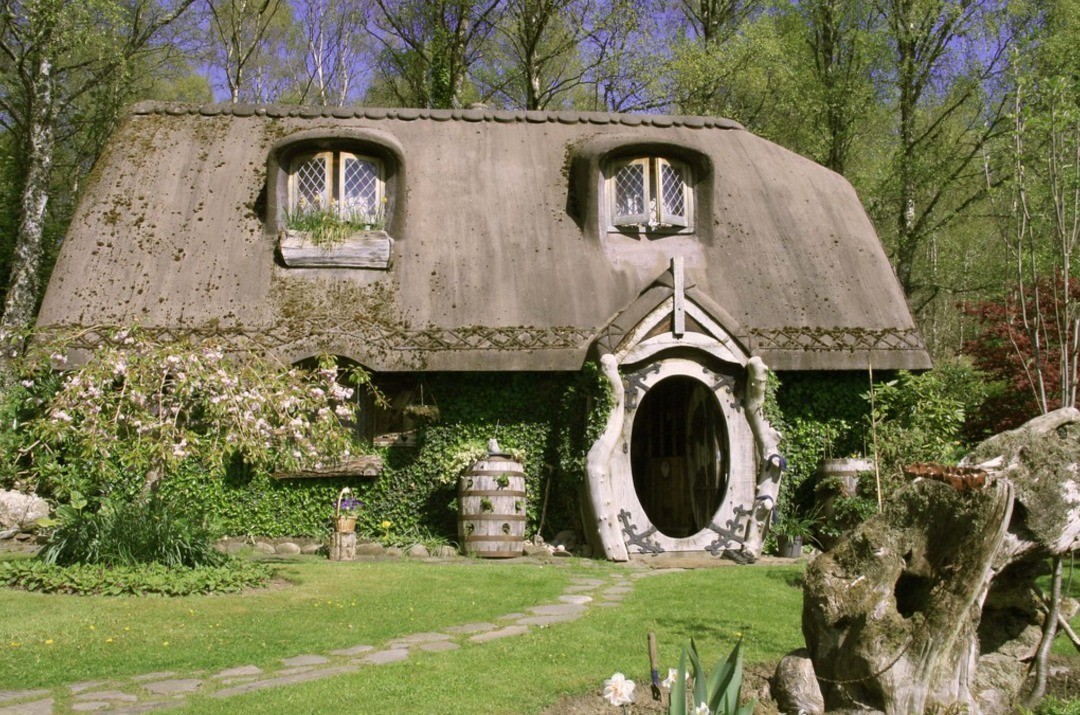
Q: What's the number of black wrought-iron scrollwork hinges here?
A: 4